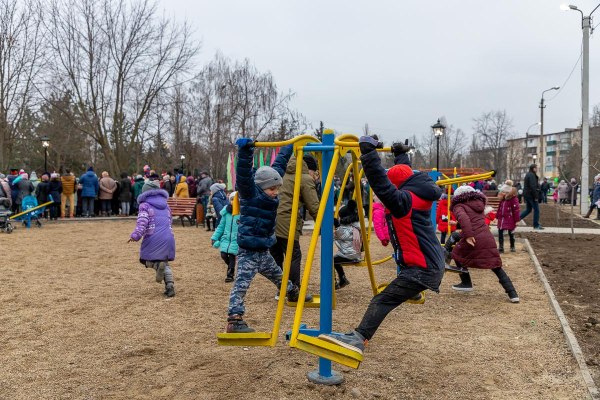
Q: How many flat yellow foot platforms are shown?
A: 4